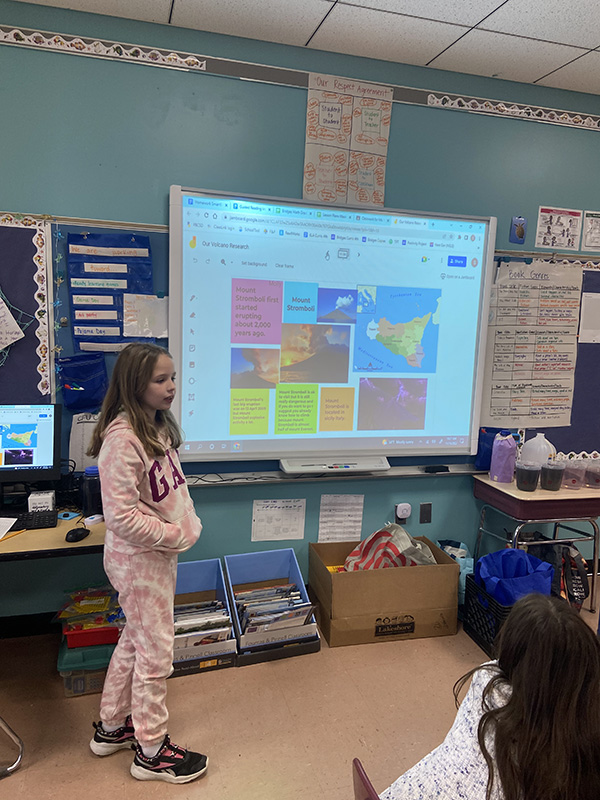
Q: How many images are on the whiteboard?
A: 5